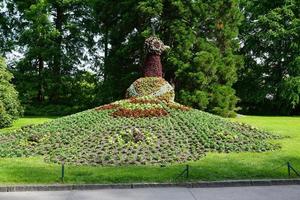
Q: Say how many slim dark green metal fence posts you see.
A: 3